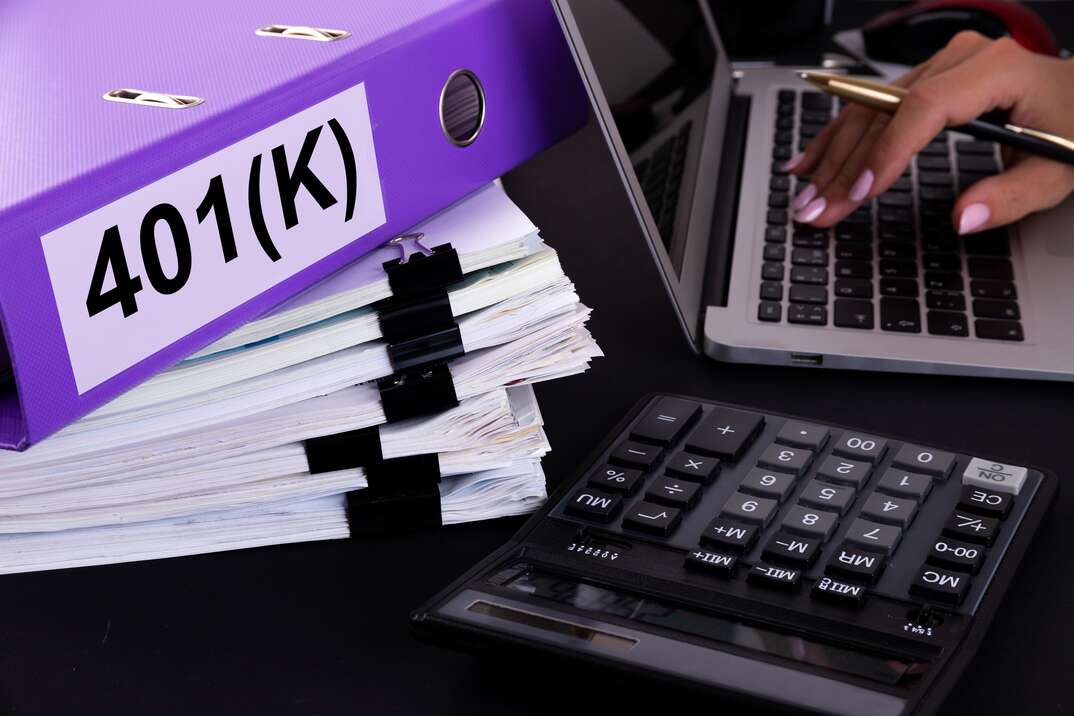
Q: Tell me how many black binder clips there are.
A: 7